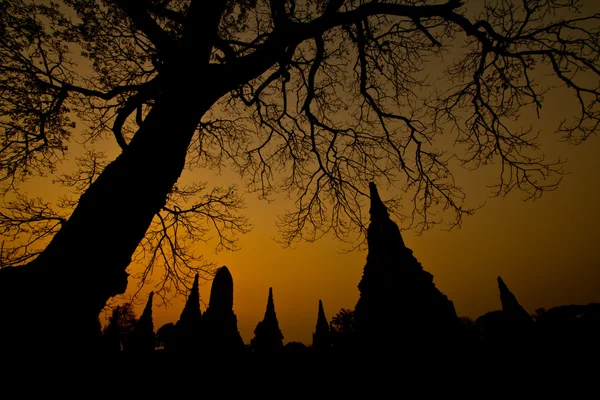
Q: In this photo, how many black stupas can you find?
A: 7